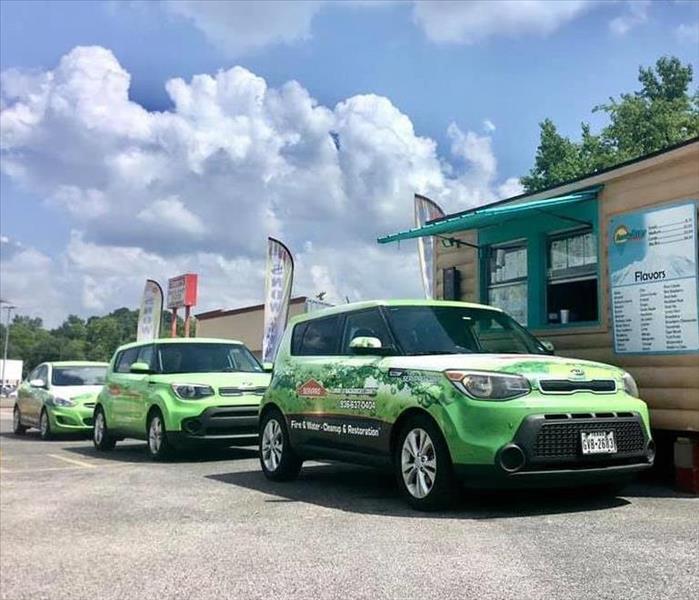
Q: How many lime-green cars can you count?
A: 3